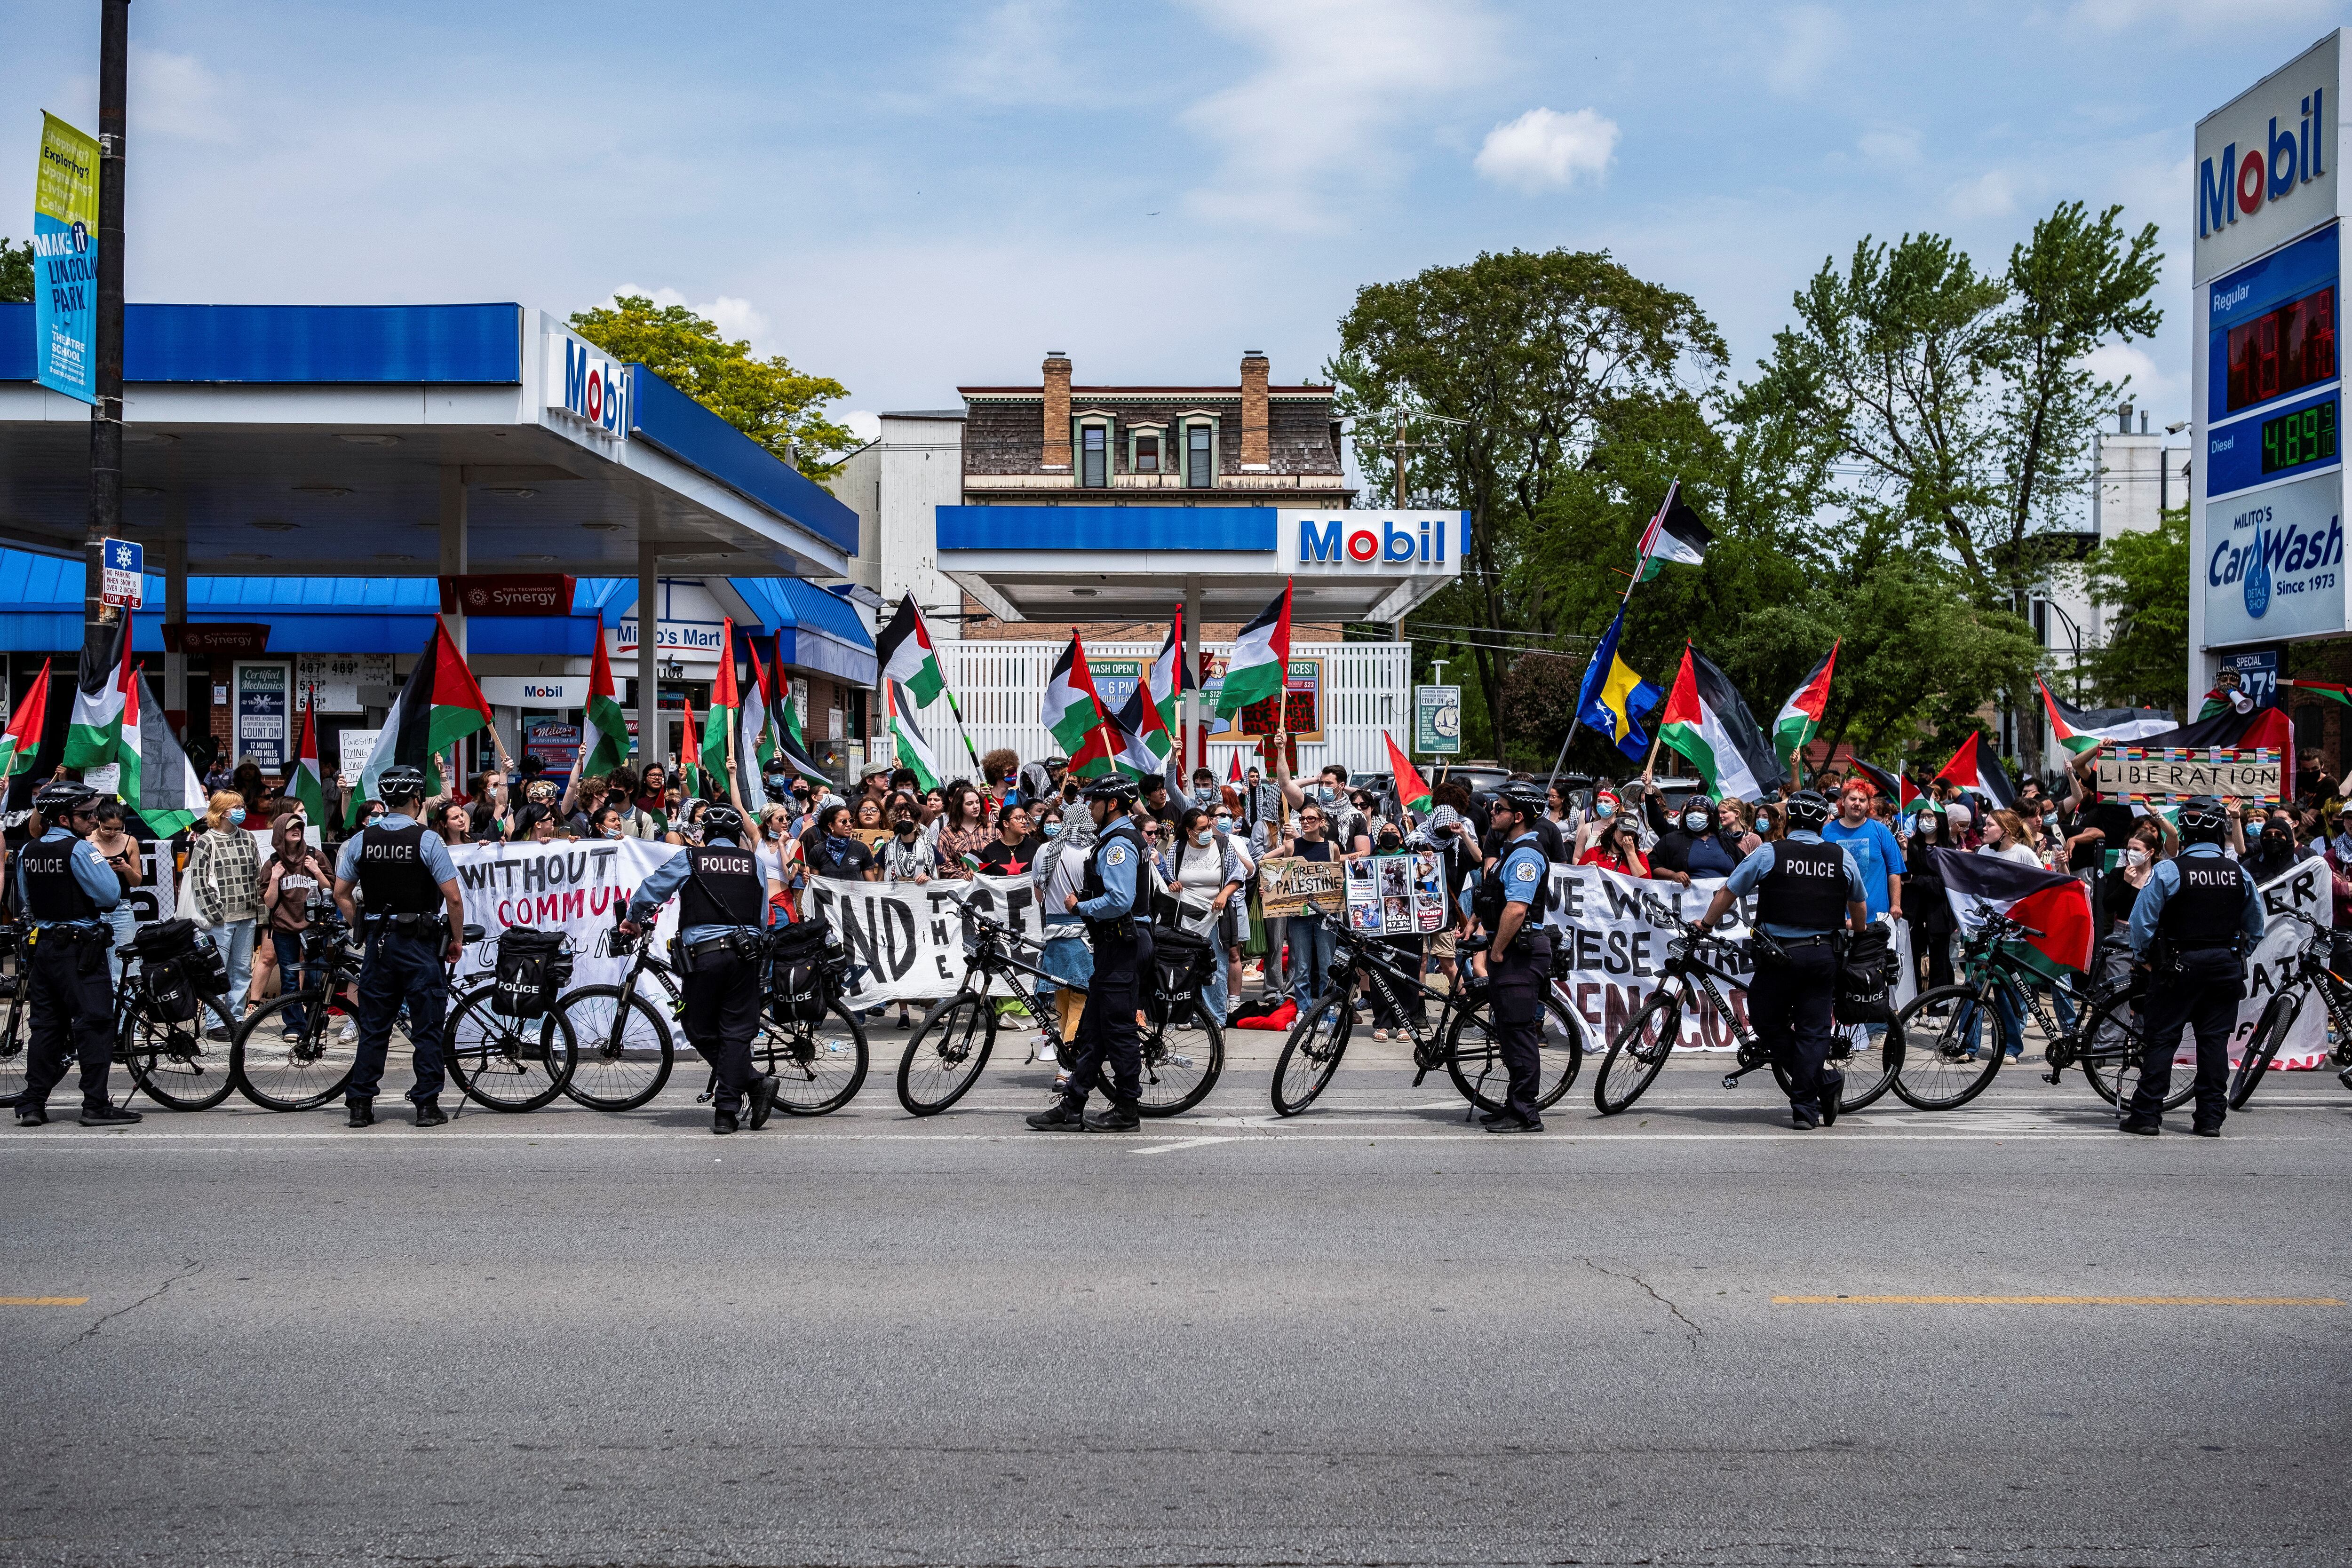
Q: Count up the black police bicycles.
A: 8